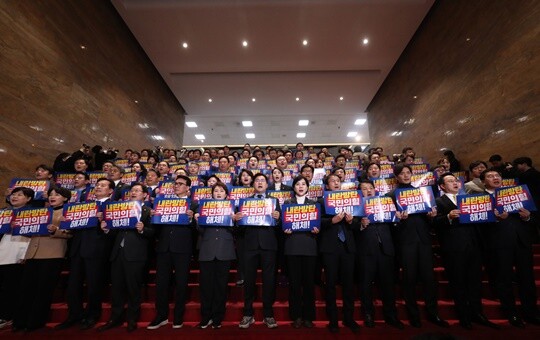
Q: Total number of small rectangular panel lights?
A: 8